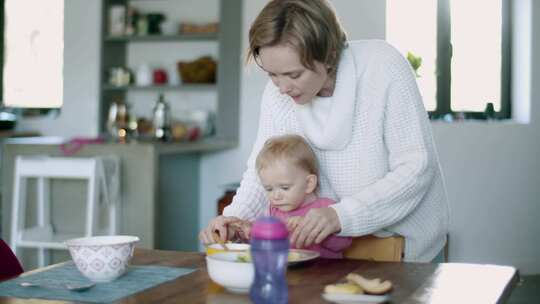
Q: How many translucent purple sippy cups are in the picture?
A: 1